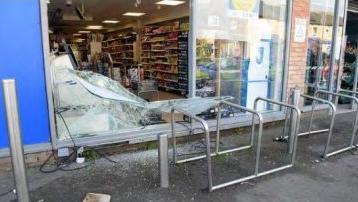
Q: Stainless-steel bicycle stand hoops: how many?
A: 6